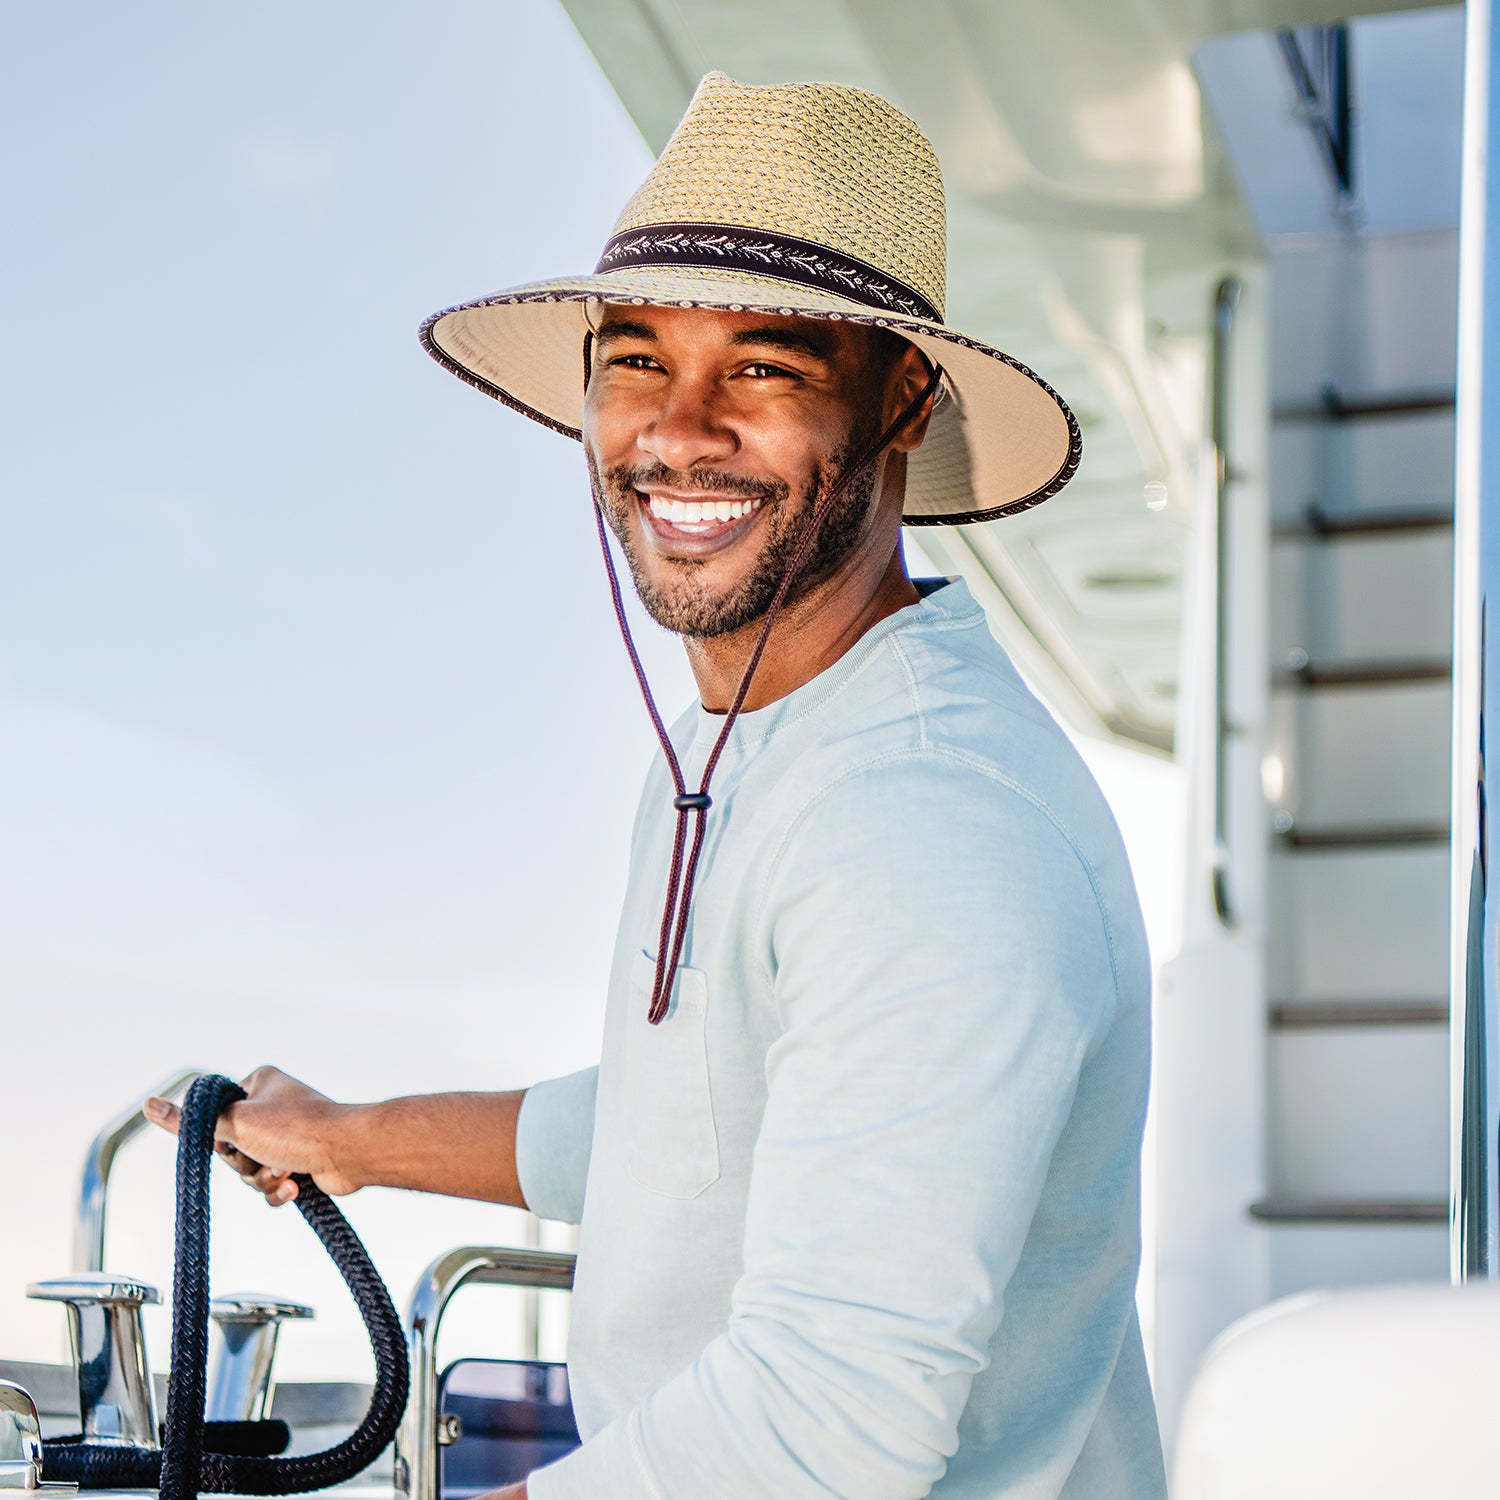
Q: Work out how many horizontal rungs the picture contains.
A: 6